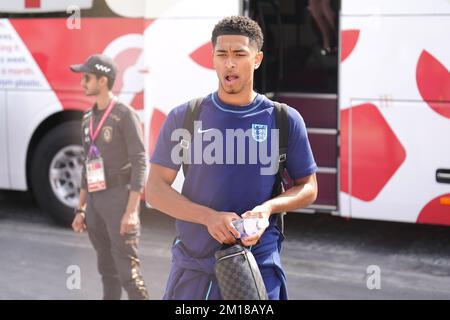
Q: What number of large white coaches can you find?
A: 1